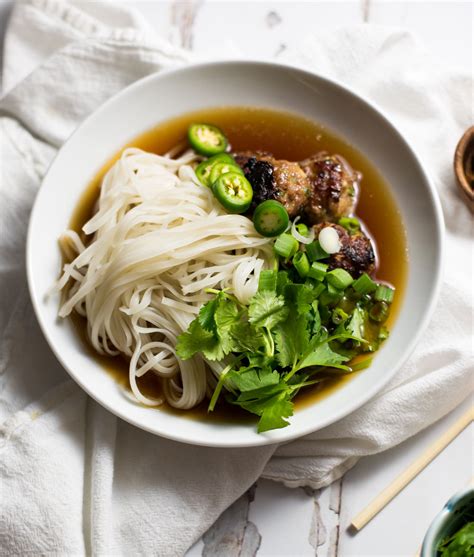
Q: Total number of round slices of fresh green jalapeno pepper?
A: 5